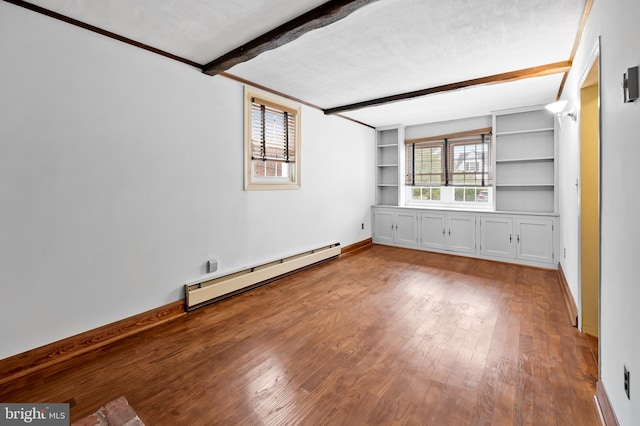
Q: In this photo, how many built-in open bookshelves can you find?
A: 2